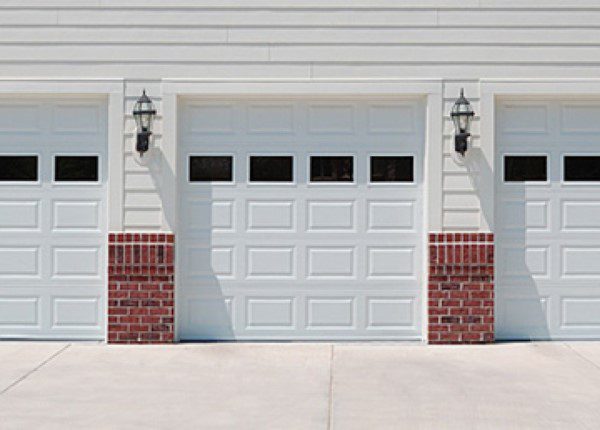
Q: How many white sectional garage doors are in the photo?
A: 3